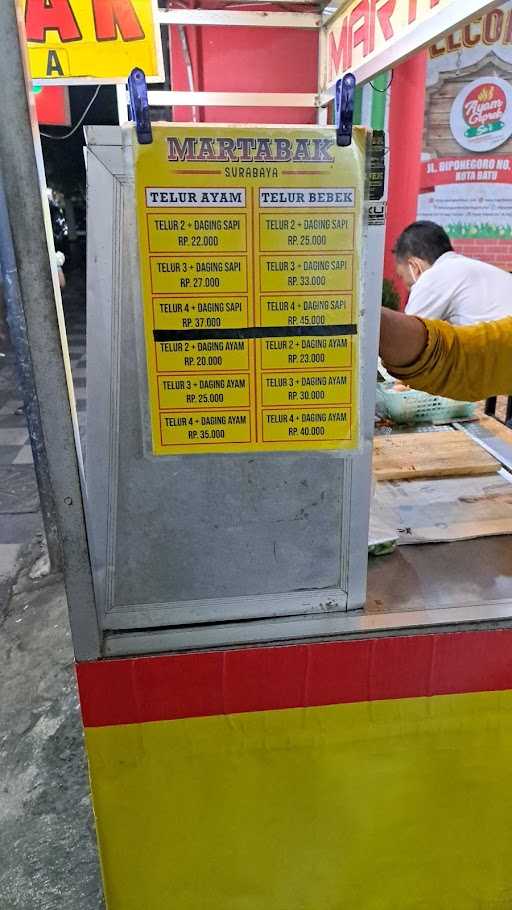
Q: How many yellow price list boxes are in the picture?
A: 12